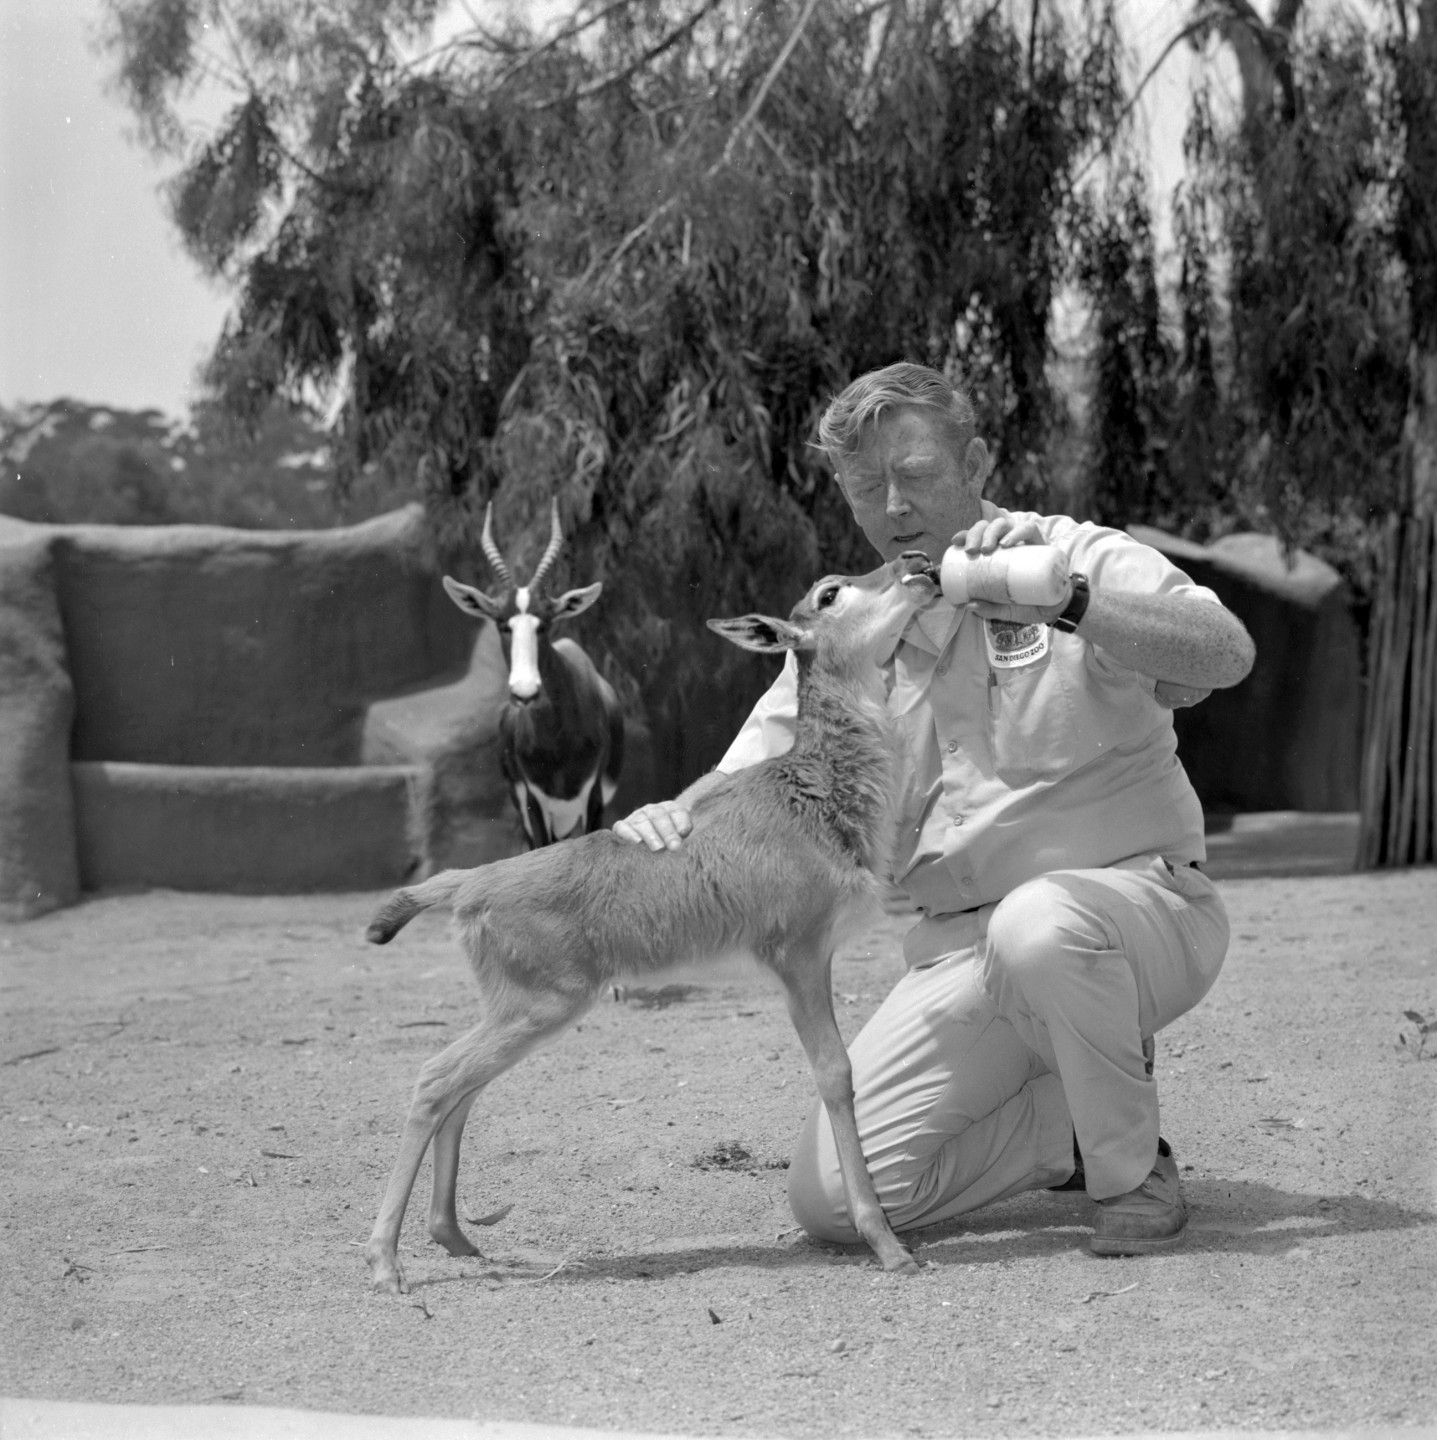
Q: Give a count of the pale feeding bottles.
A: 1